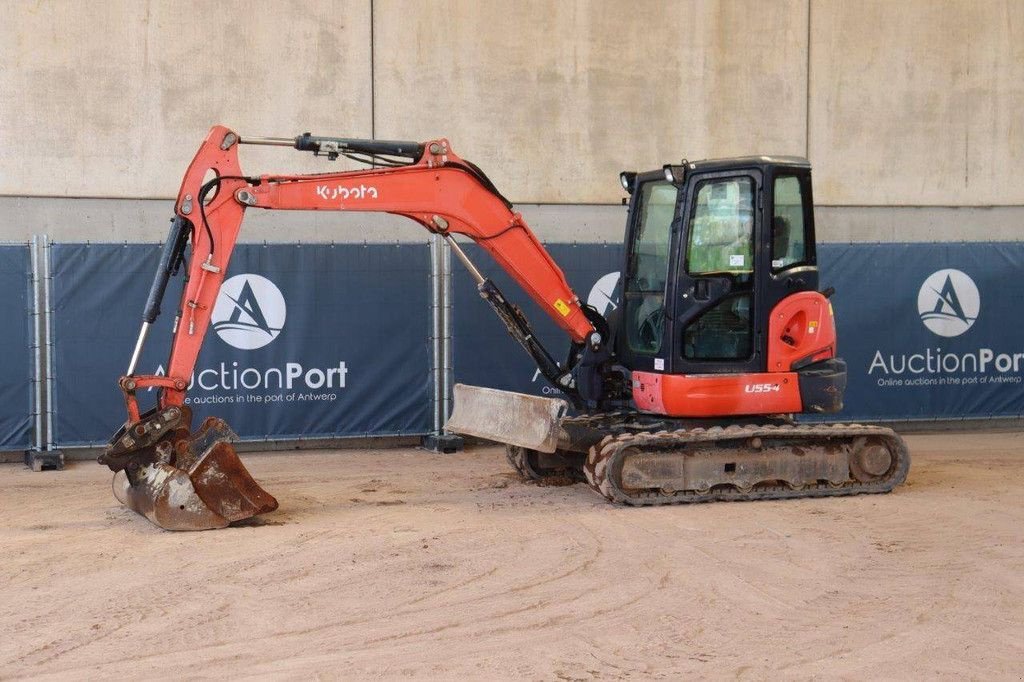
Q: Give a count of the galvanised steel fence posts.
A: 4